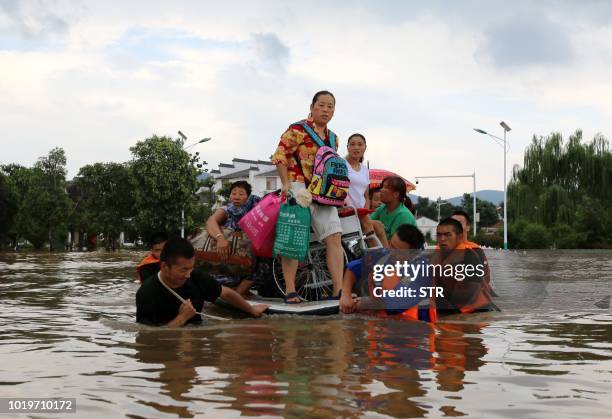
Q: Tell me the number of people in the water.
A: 5